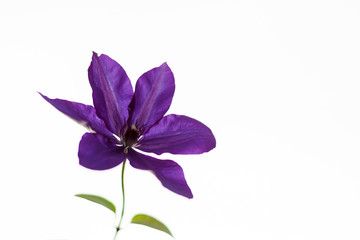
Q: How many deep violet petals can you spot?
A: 6